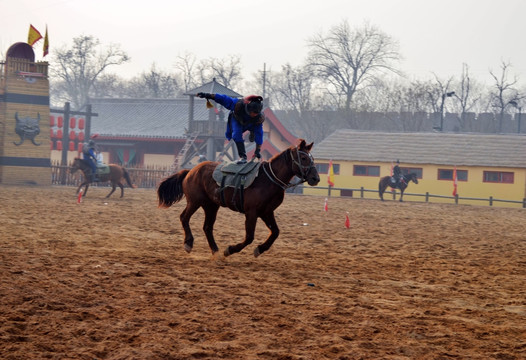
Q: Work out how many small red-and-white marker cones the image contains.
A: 3